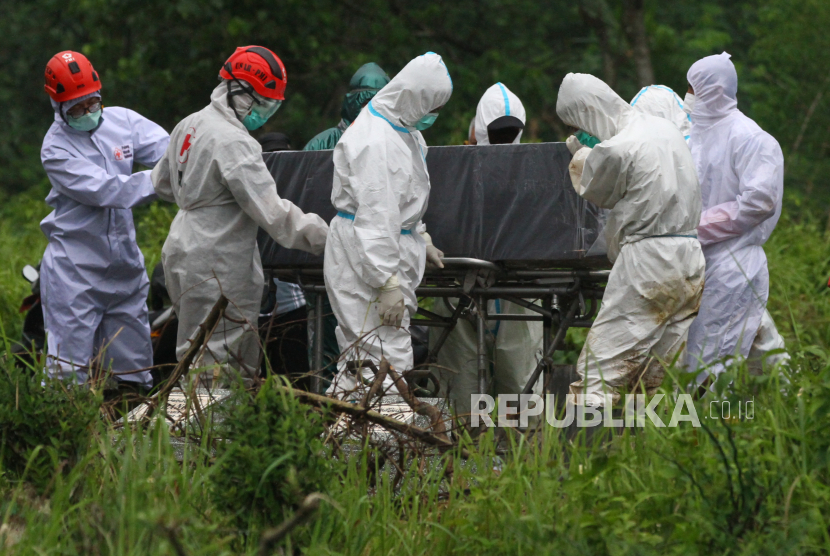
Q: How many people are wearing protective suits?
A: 8